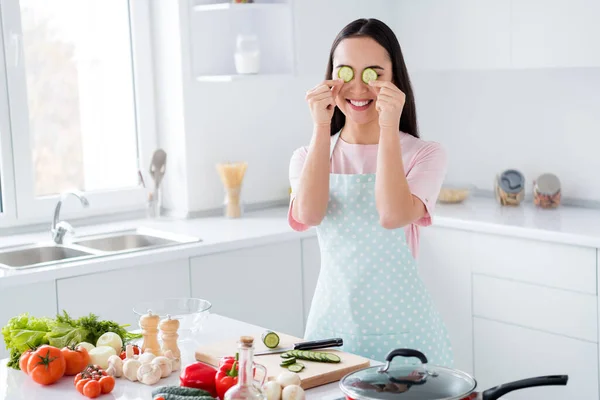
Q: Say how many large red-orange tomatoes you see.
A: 3